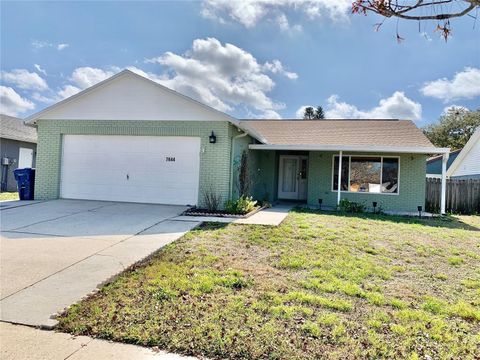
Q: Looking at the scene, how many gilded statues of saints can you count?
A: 0